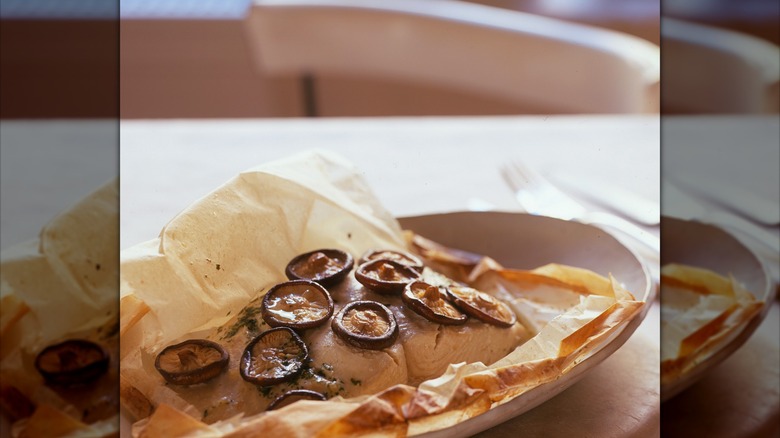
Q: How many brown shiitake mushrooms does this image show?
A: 10